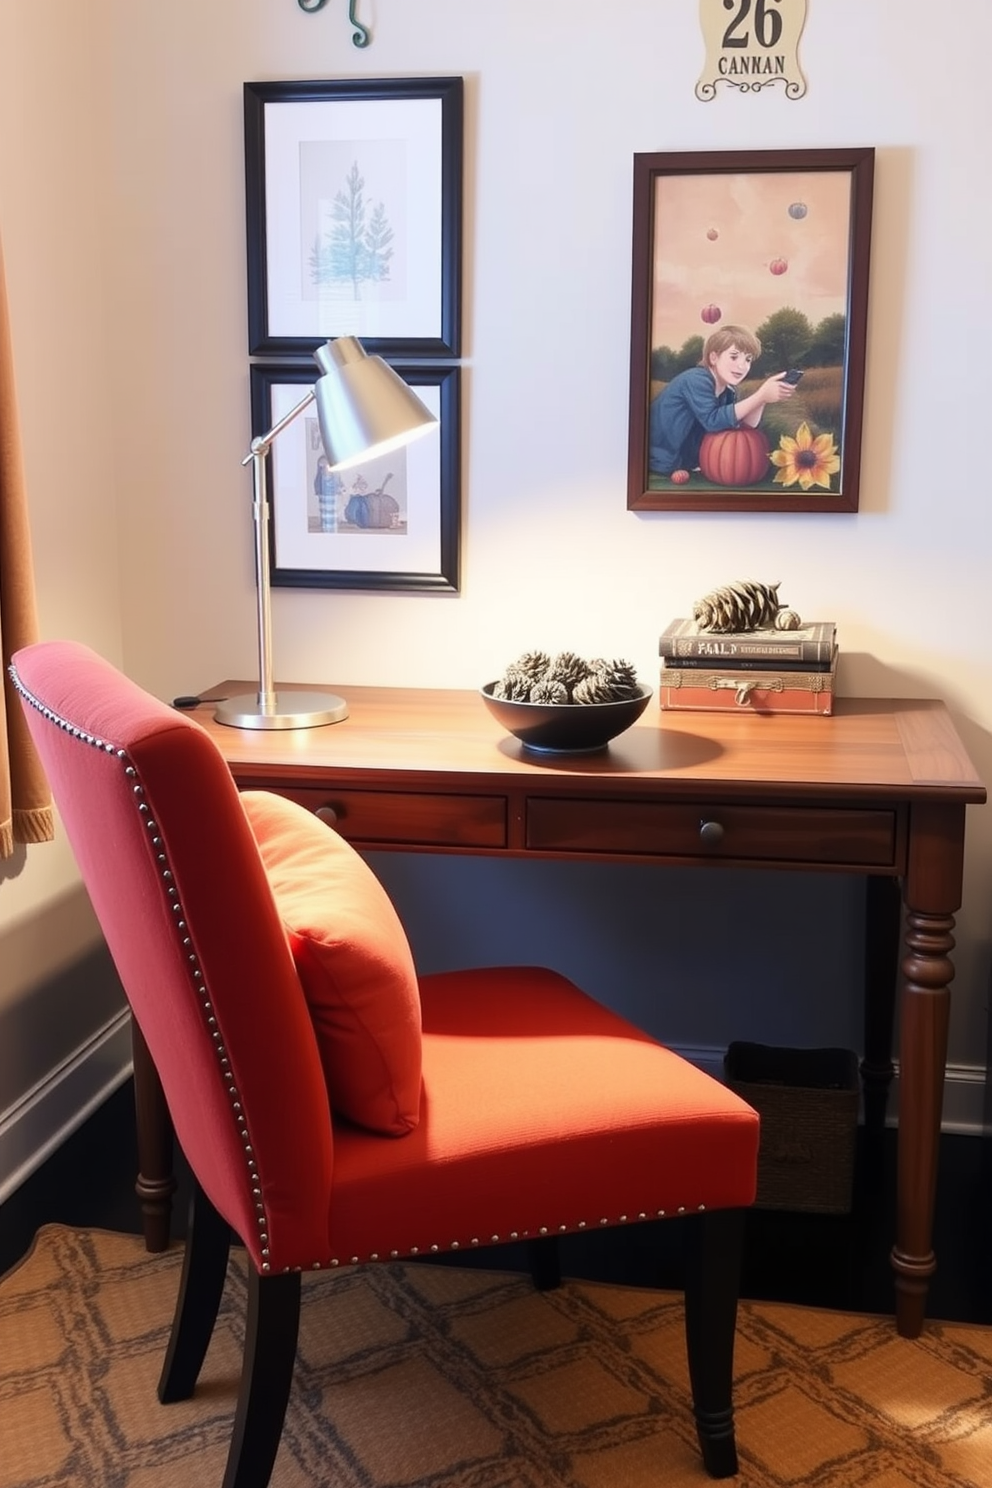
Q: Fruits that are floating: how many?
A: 4